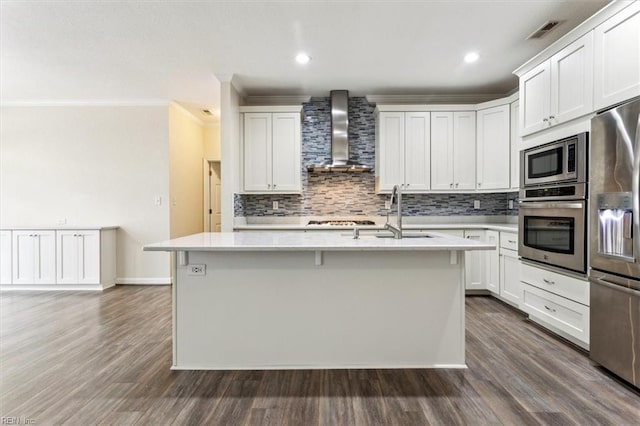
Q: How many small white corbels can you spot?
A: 3